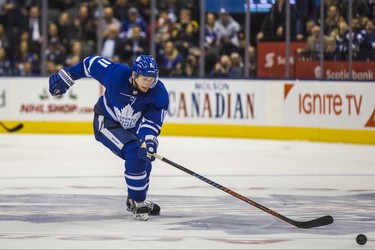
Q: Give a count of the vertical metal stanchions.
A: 8